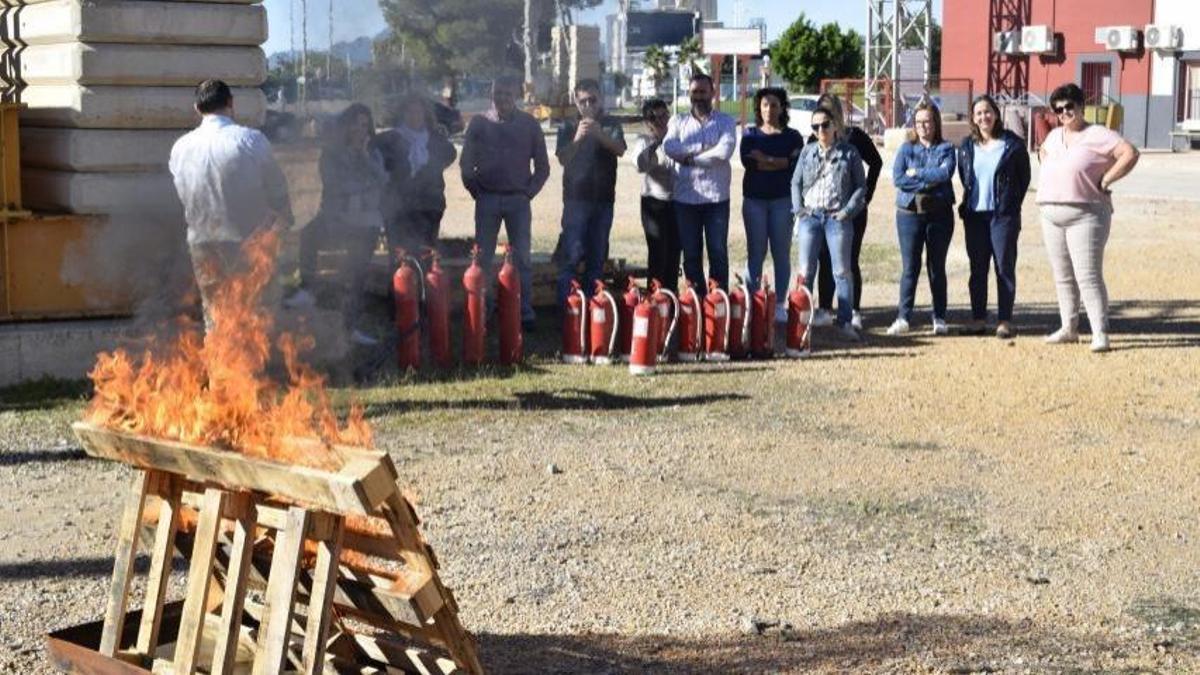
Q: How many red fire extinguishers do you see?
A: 14